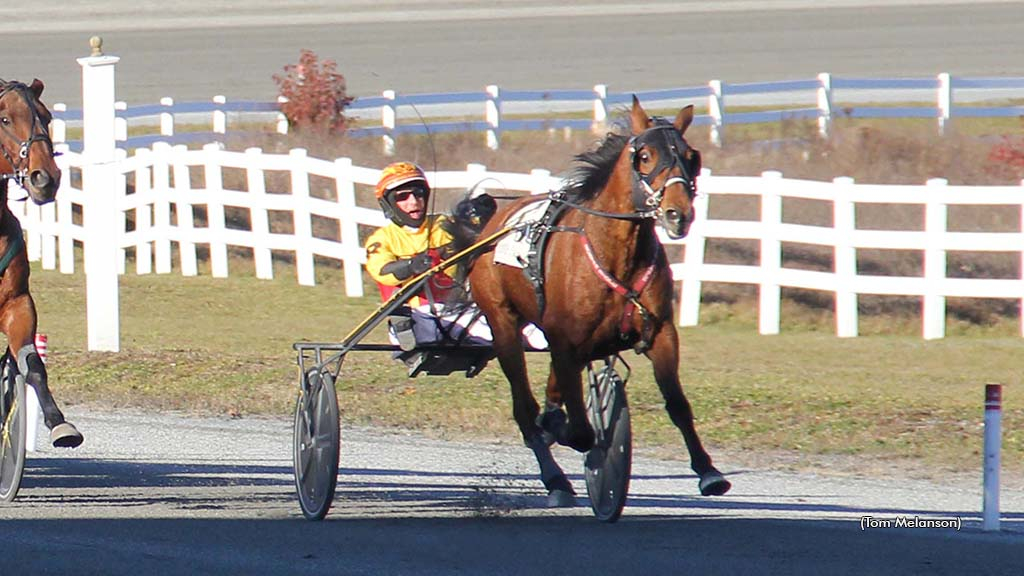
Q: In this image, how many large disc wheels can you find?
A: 3